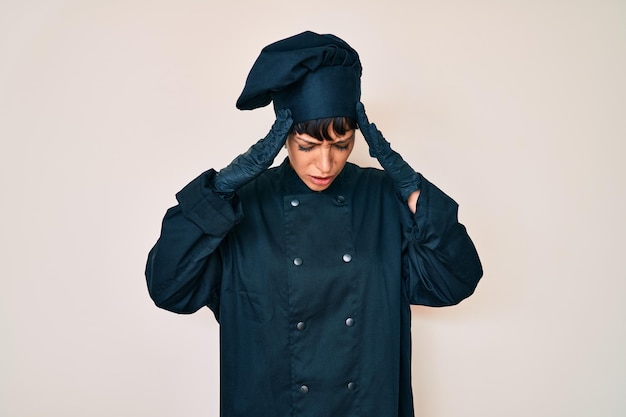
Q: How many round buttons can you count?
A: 8